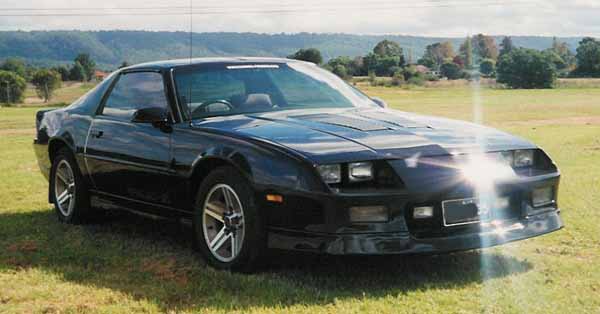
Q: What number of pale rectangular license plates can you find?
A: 1